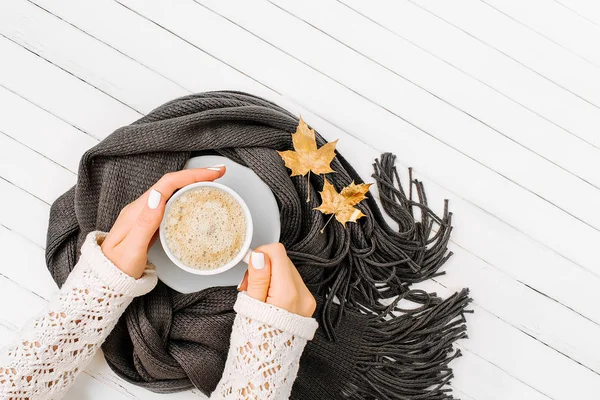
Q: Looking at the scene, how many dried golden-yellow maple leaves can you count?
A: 2